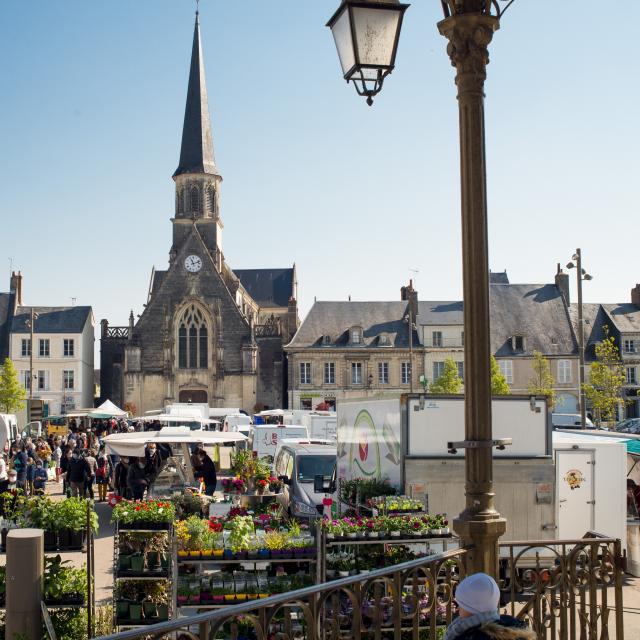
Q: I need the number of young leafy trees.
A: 5